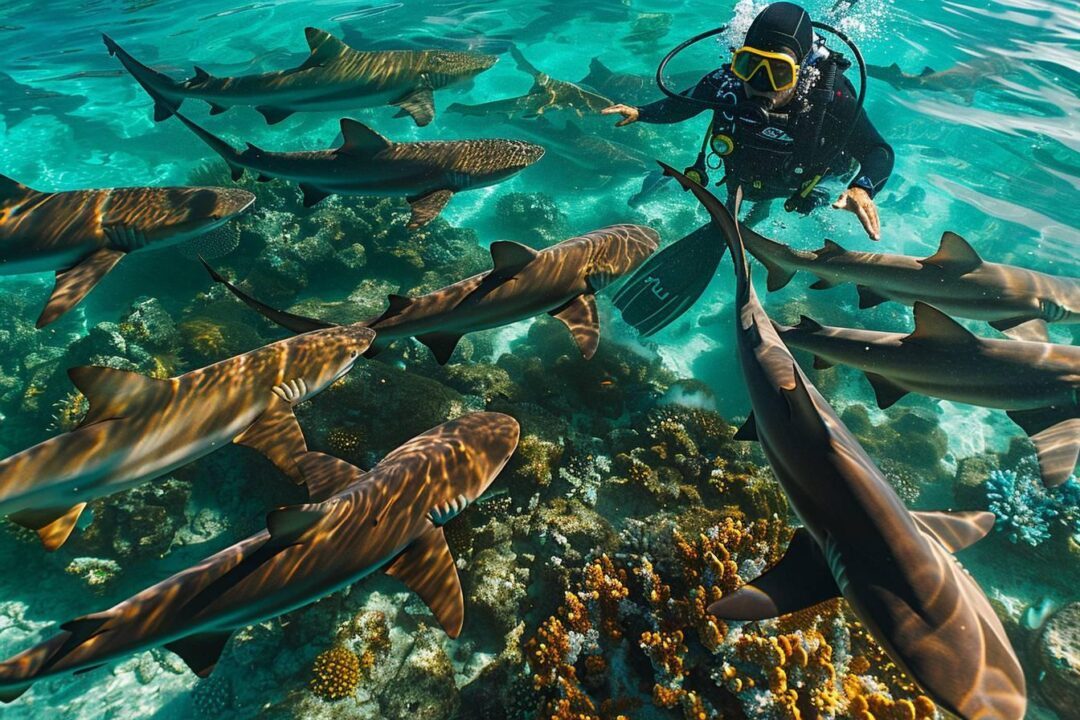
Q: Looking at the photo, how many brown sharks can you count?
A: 9